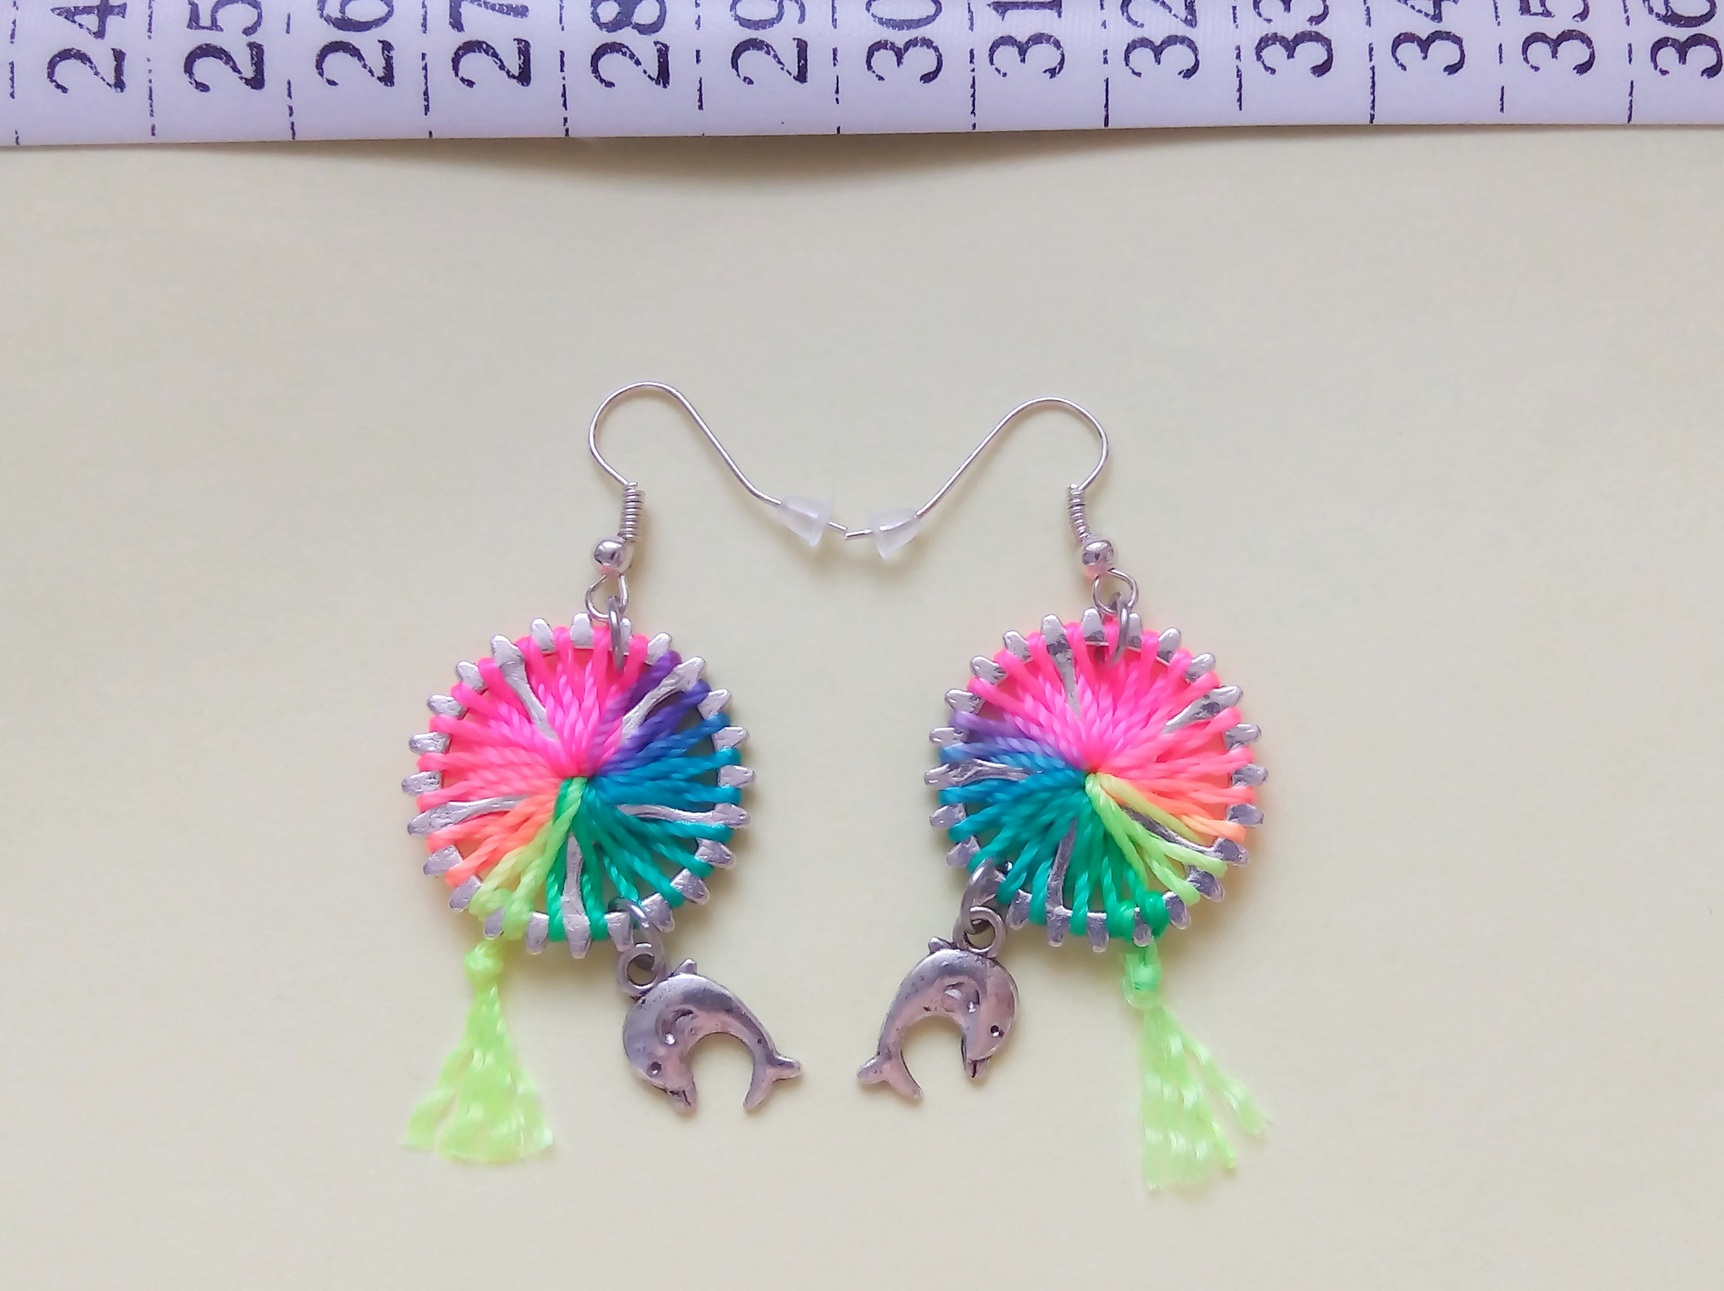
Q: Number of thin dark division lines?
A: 13